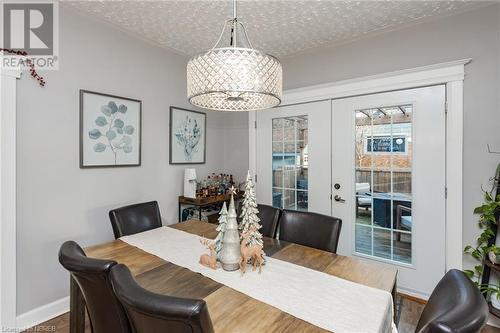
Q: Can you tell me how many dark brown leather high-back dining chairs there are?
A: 6